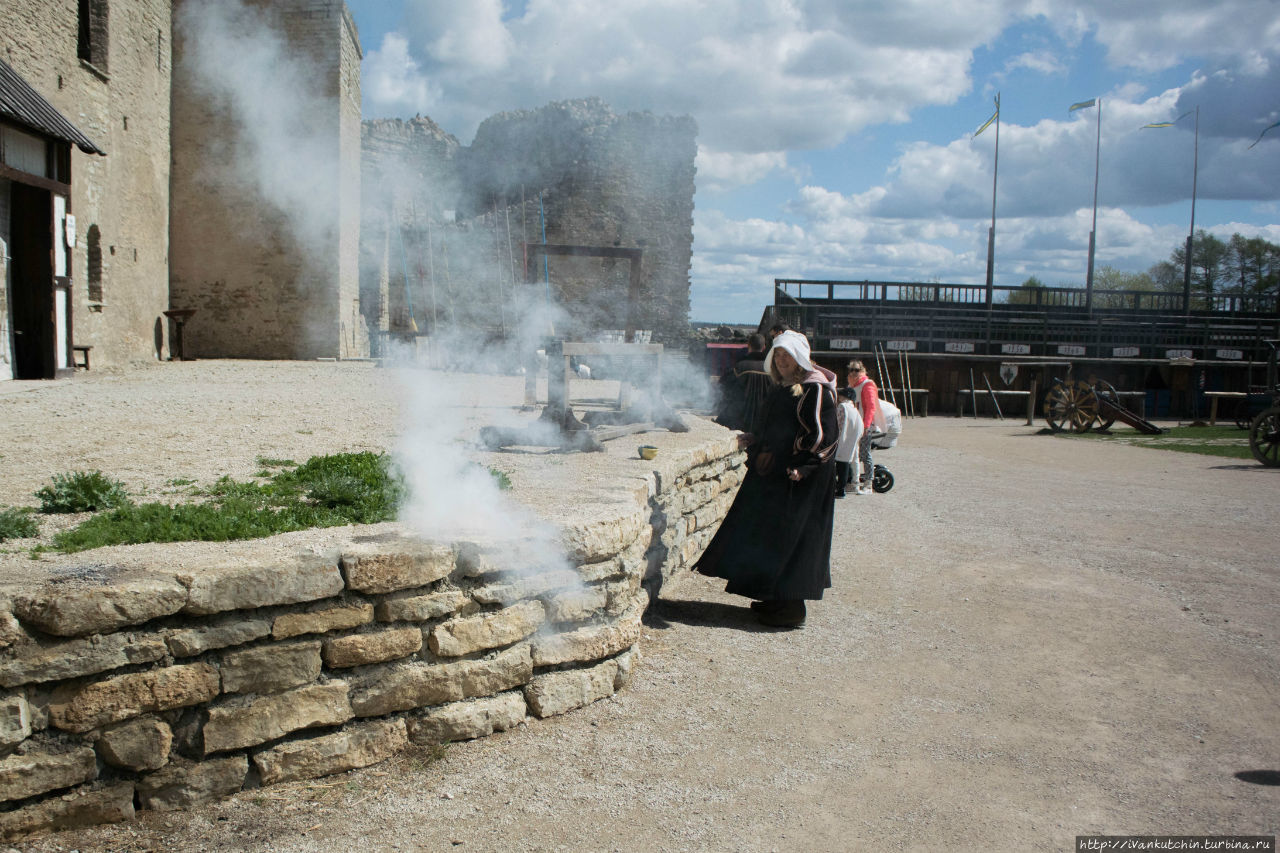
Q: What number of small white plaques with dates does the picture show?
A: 8